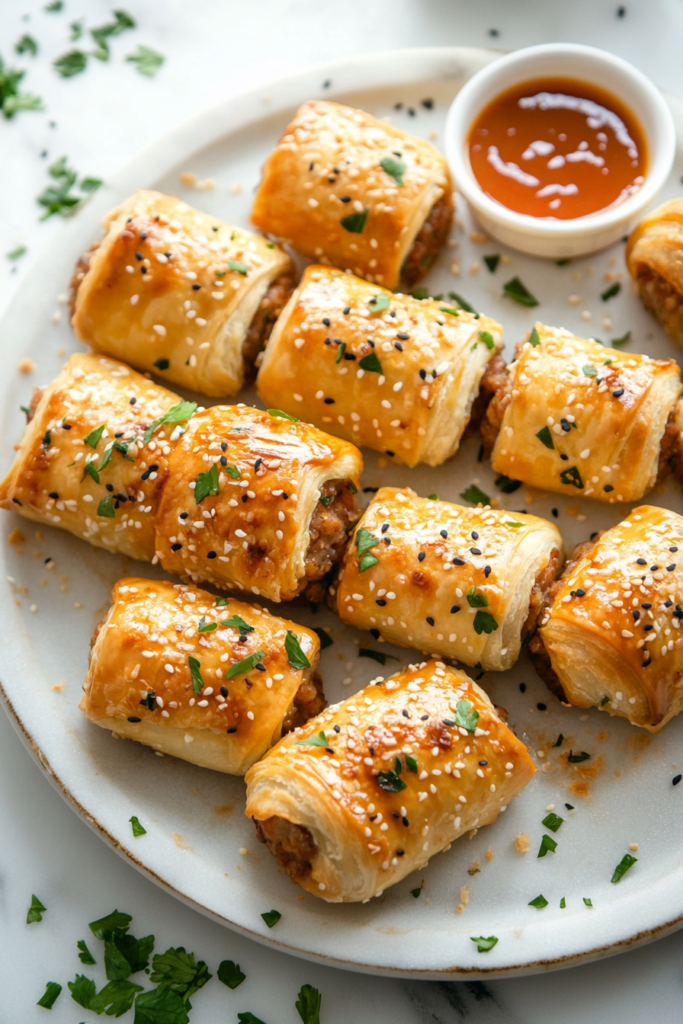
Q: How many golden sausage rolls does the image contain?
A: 11